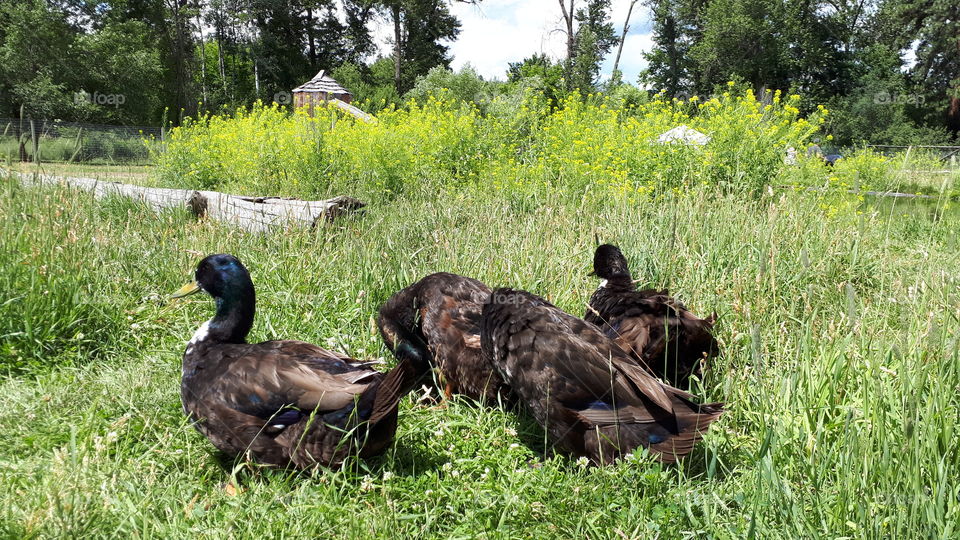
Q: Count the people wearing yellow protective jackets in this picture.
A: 0